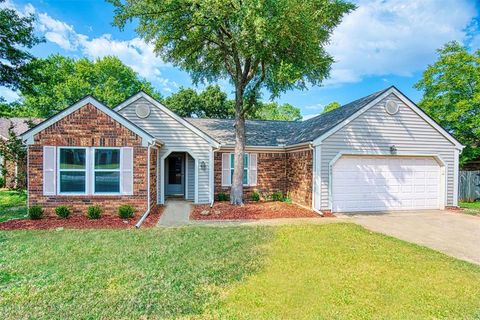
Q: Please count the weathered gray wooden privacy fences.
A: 1